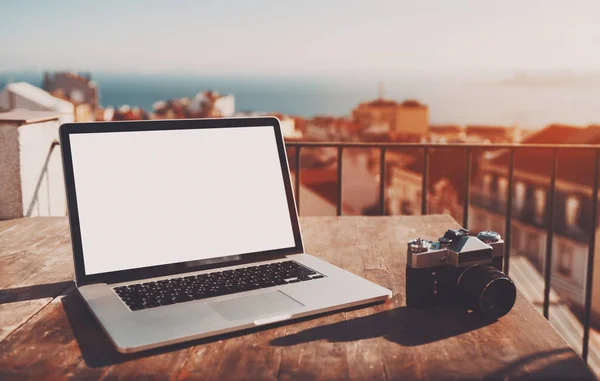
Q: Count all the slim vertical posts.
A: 8